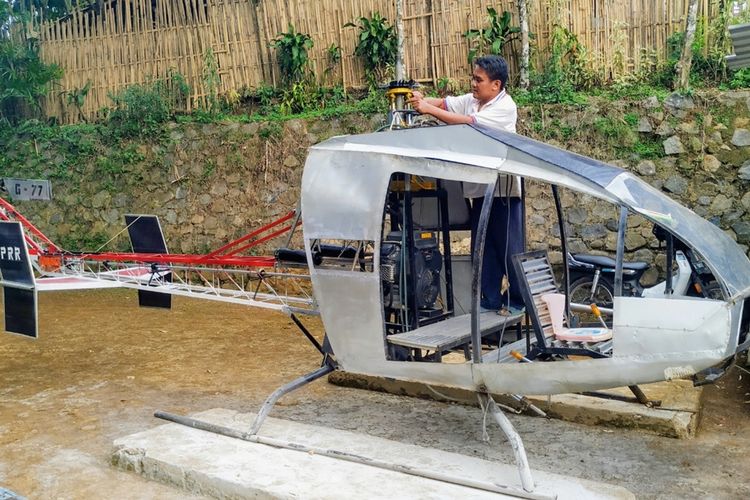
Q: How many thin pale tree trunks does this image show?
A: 3